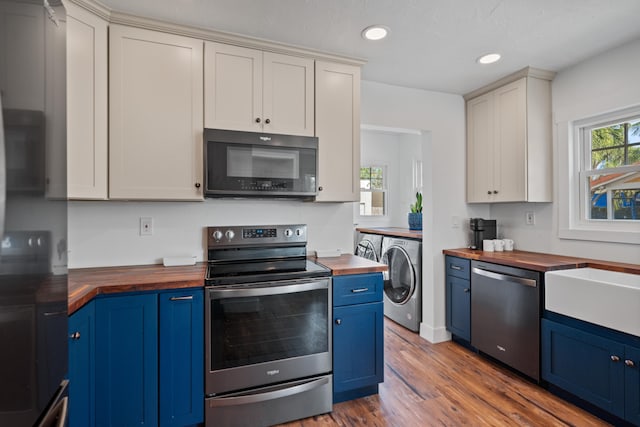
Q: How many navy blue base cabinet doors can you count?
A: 7